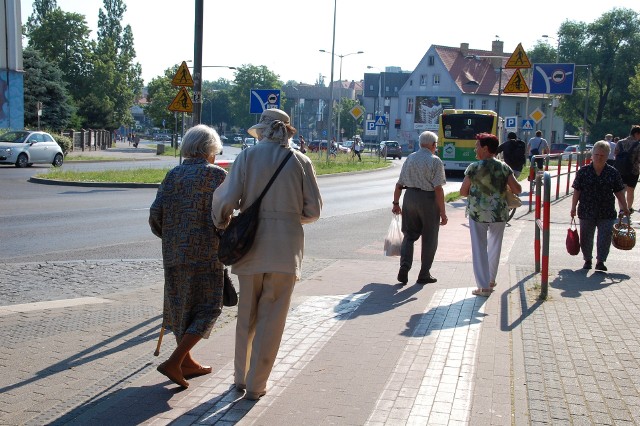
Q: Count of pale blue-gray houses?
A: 1